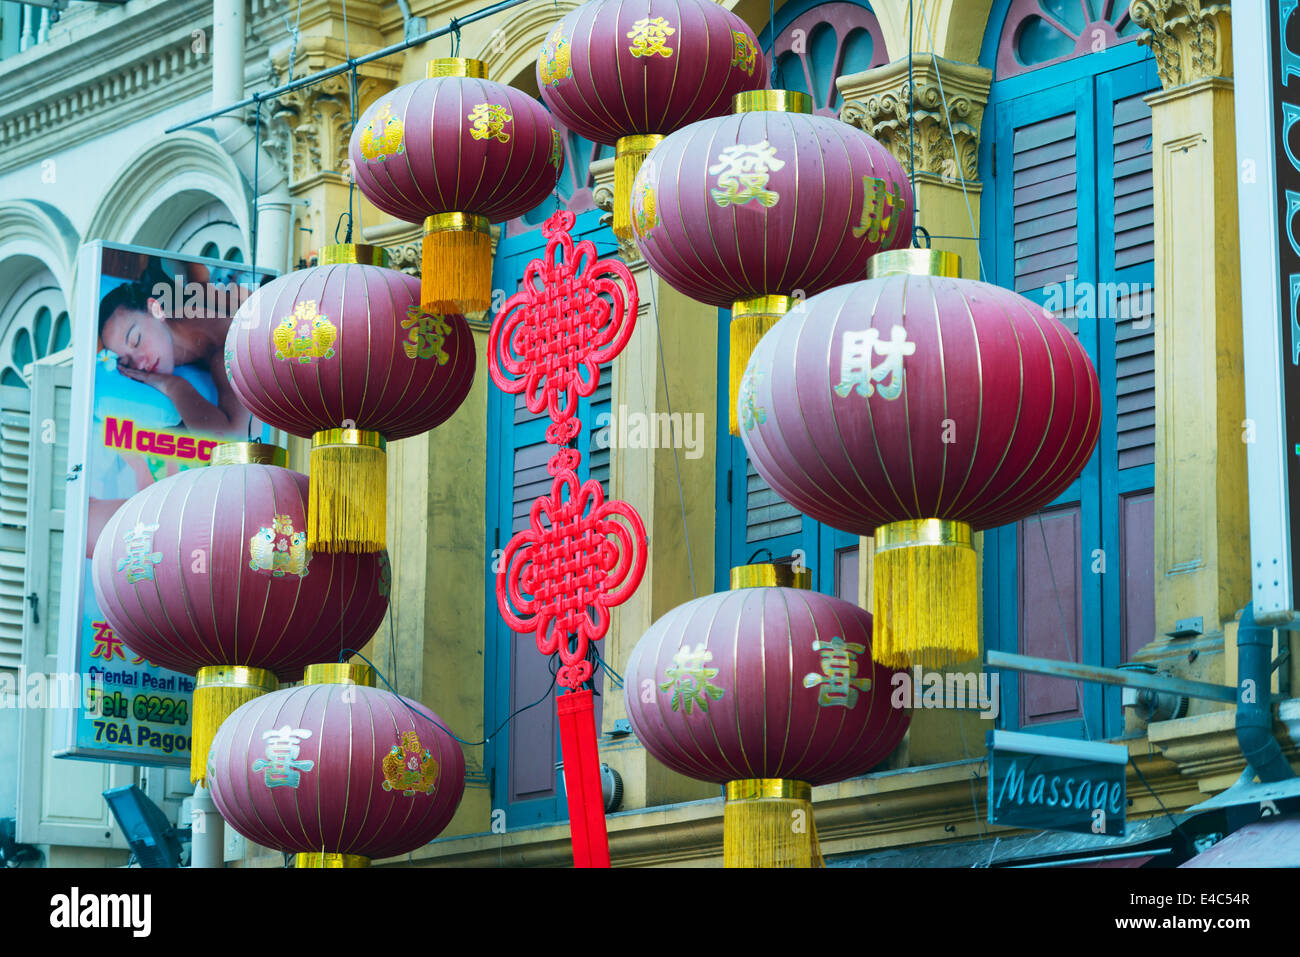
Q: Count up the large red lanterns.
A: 8